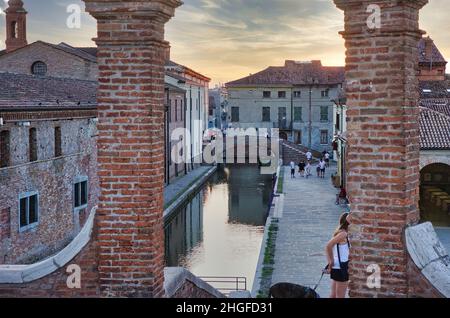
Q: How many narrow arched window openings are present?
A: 3